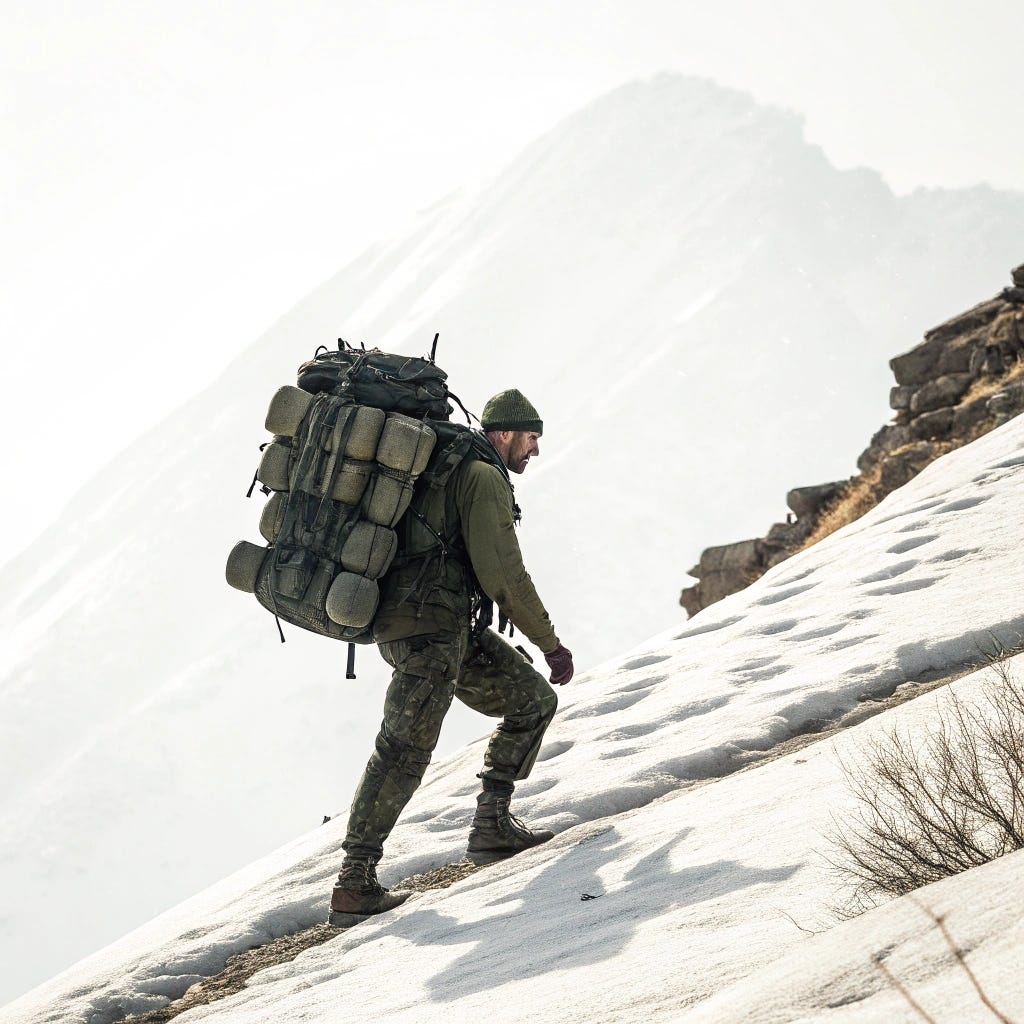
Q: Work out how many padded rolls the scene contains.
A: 10